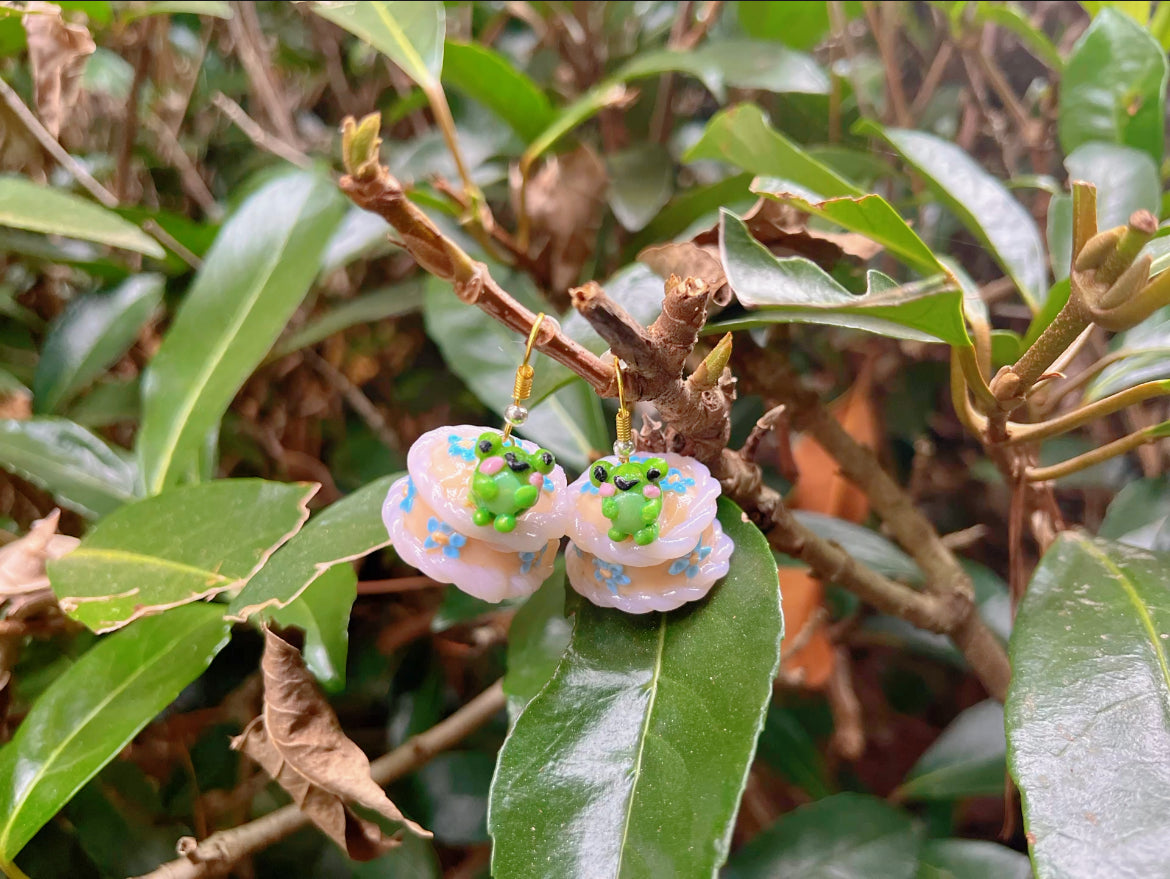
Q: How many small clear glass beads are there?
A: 2